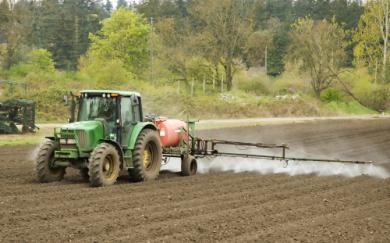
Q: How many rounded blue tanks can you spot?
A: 0